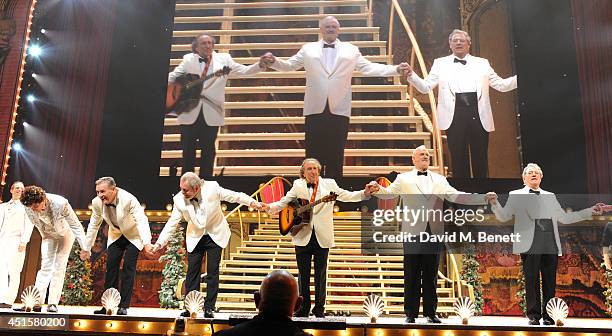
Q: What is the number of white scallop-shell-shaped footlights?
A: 6